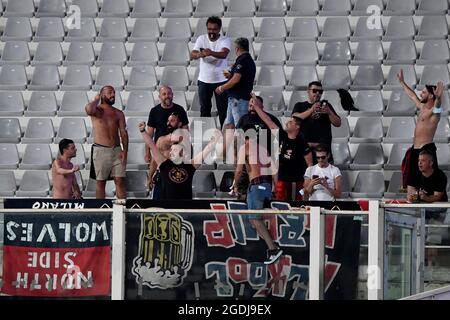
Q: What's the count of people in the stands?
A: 14